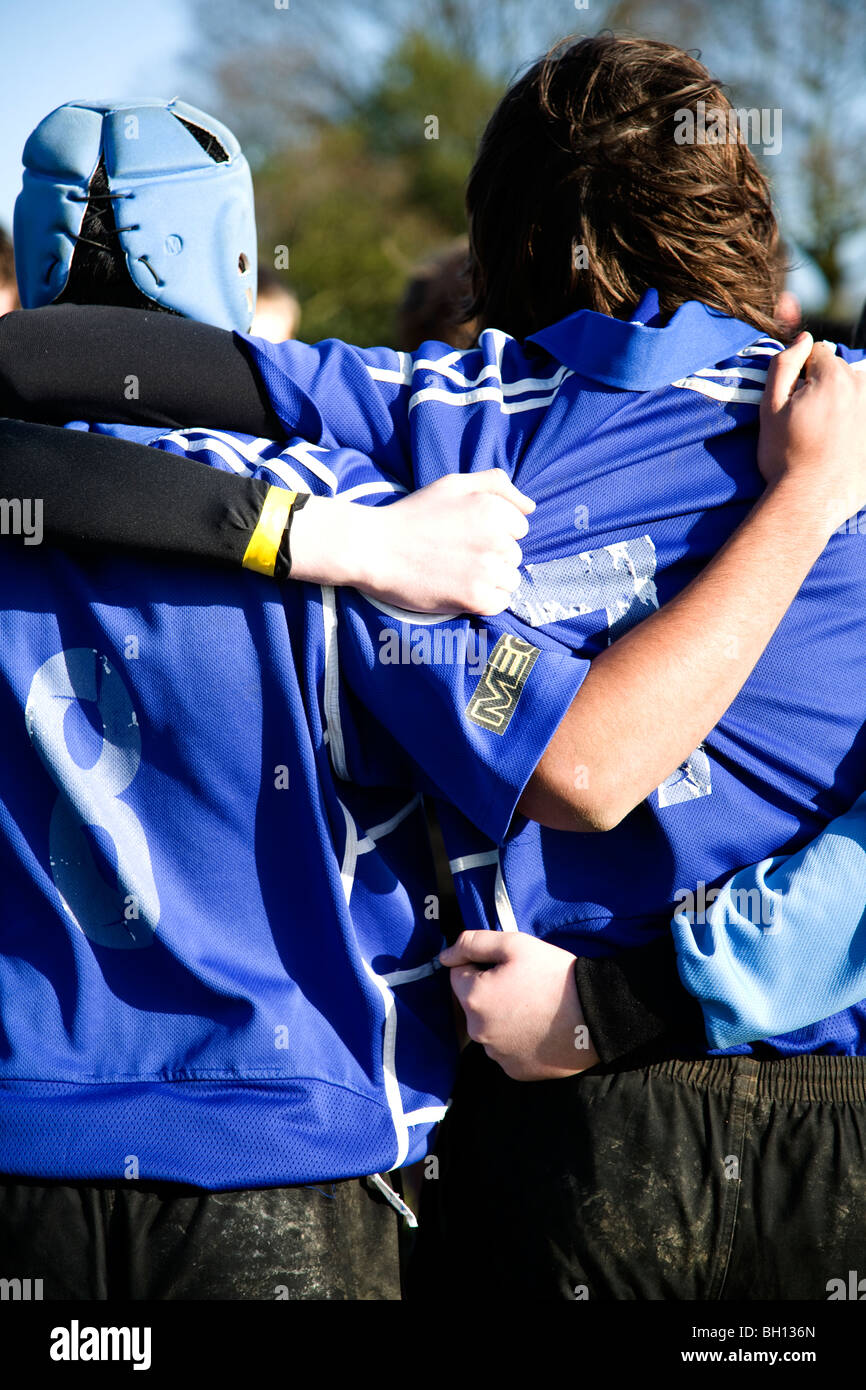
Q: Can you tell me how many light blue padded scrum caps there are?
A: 1